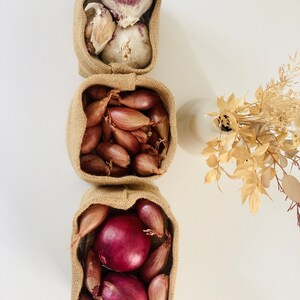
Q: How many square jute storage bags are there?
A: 3